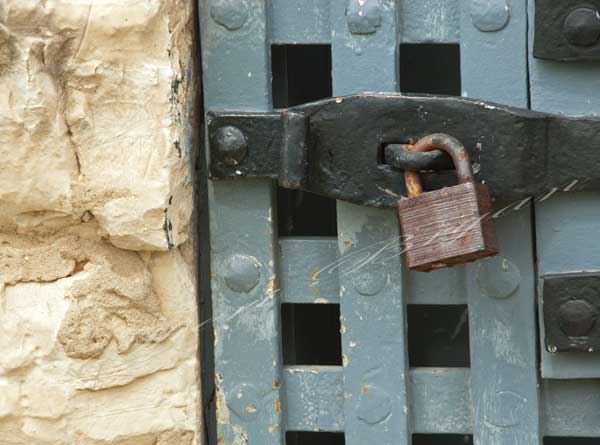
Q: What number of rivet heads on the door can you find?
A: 12